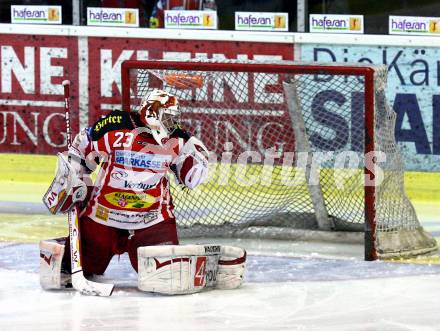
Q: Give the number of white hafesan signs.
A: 6